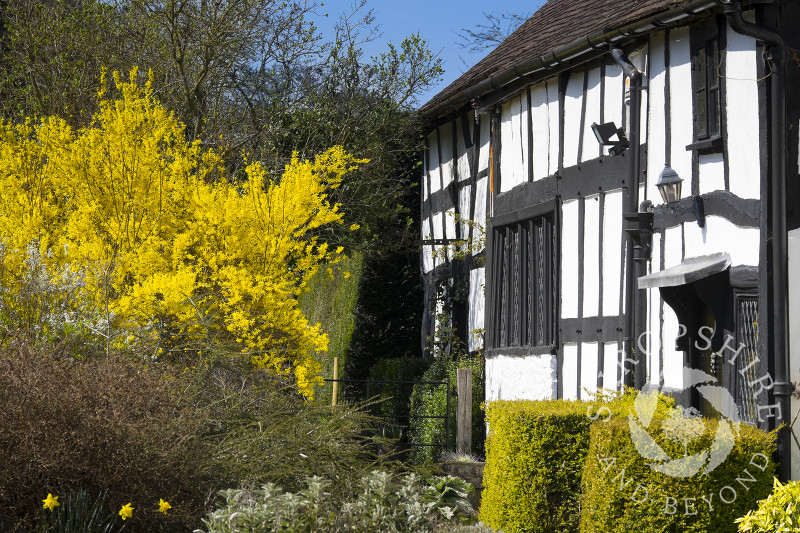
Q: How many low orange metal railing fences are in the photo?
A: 0